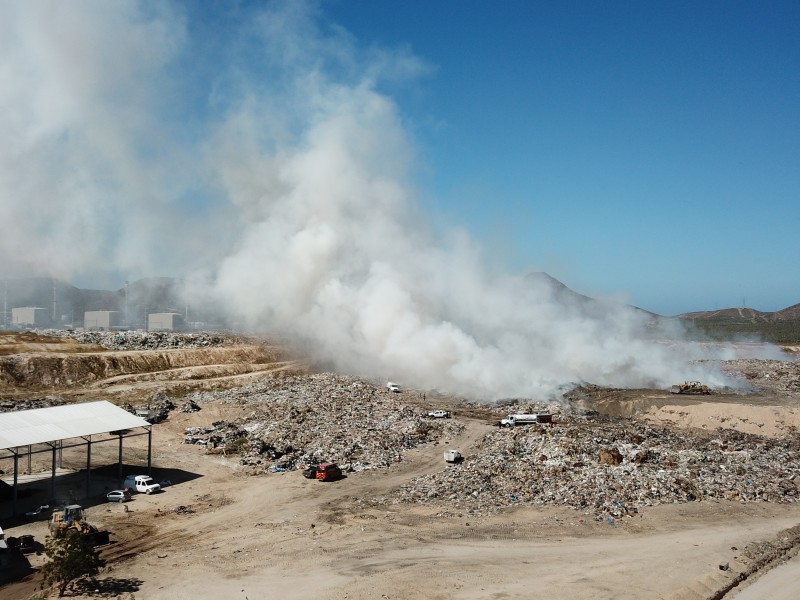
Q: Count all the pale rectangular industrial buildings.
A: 3